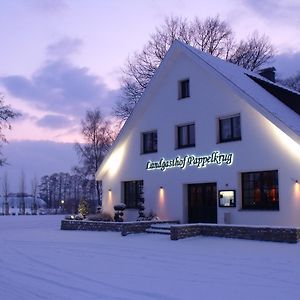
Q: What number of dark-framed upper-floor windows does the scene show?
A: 4